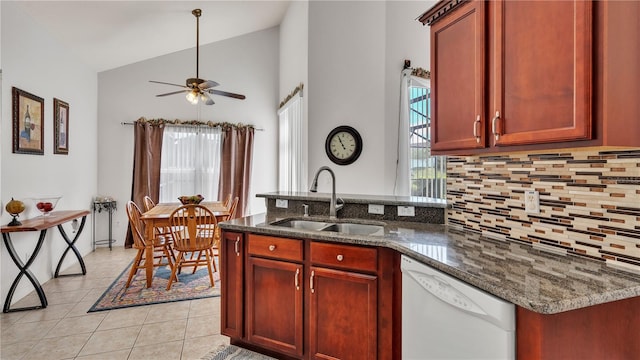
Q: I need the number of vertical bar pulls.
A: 5